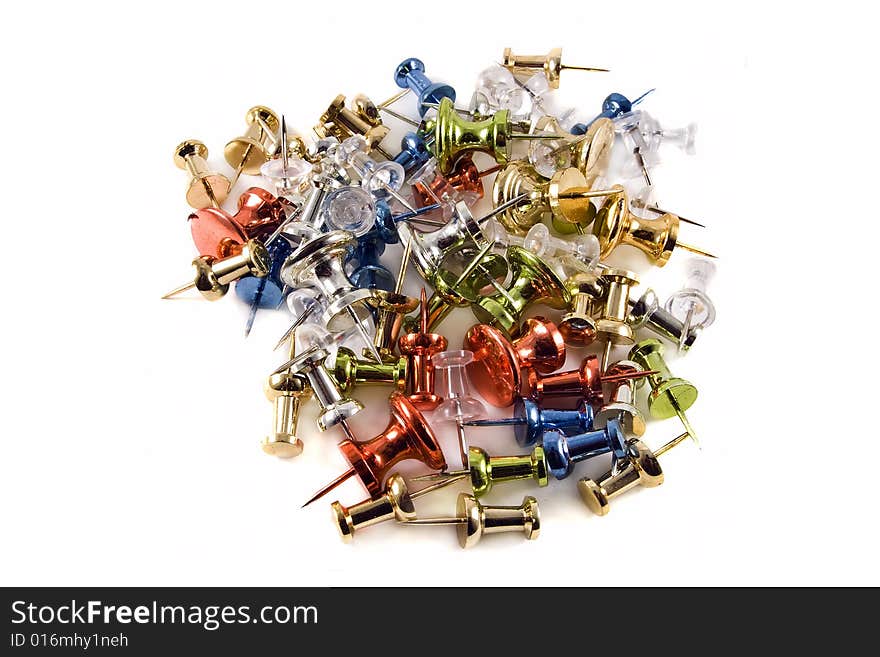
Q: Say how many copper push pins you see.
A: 6